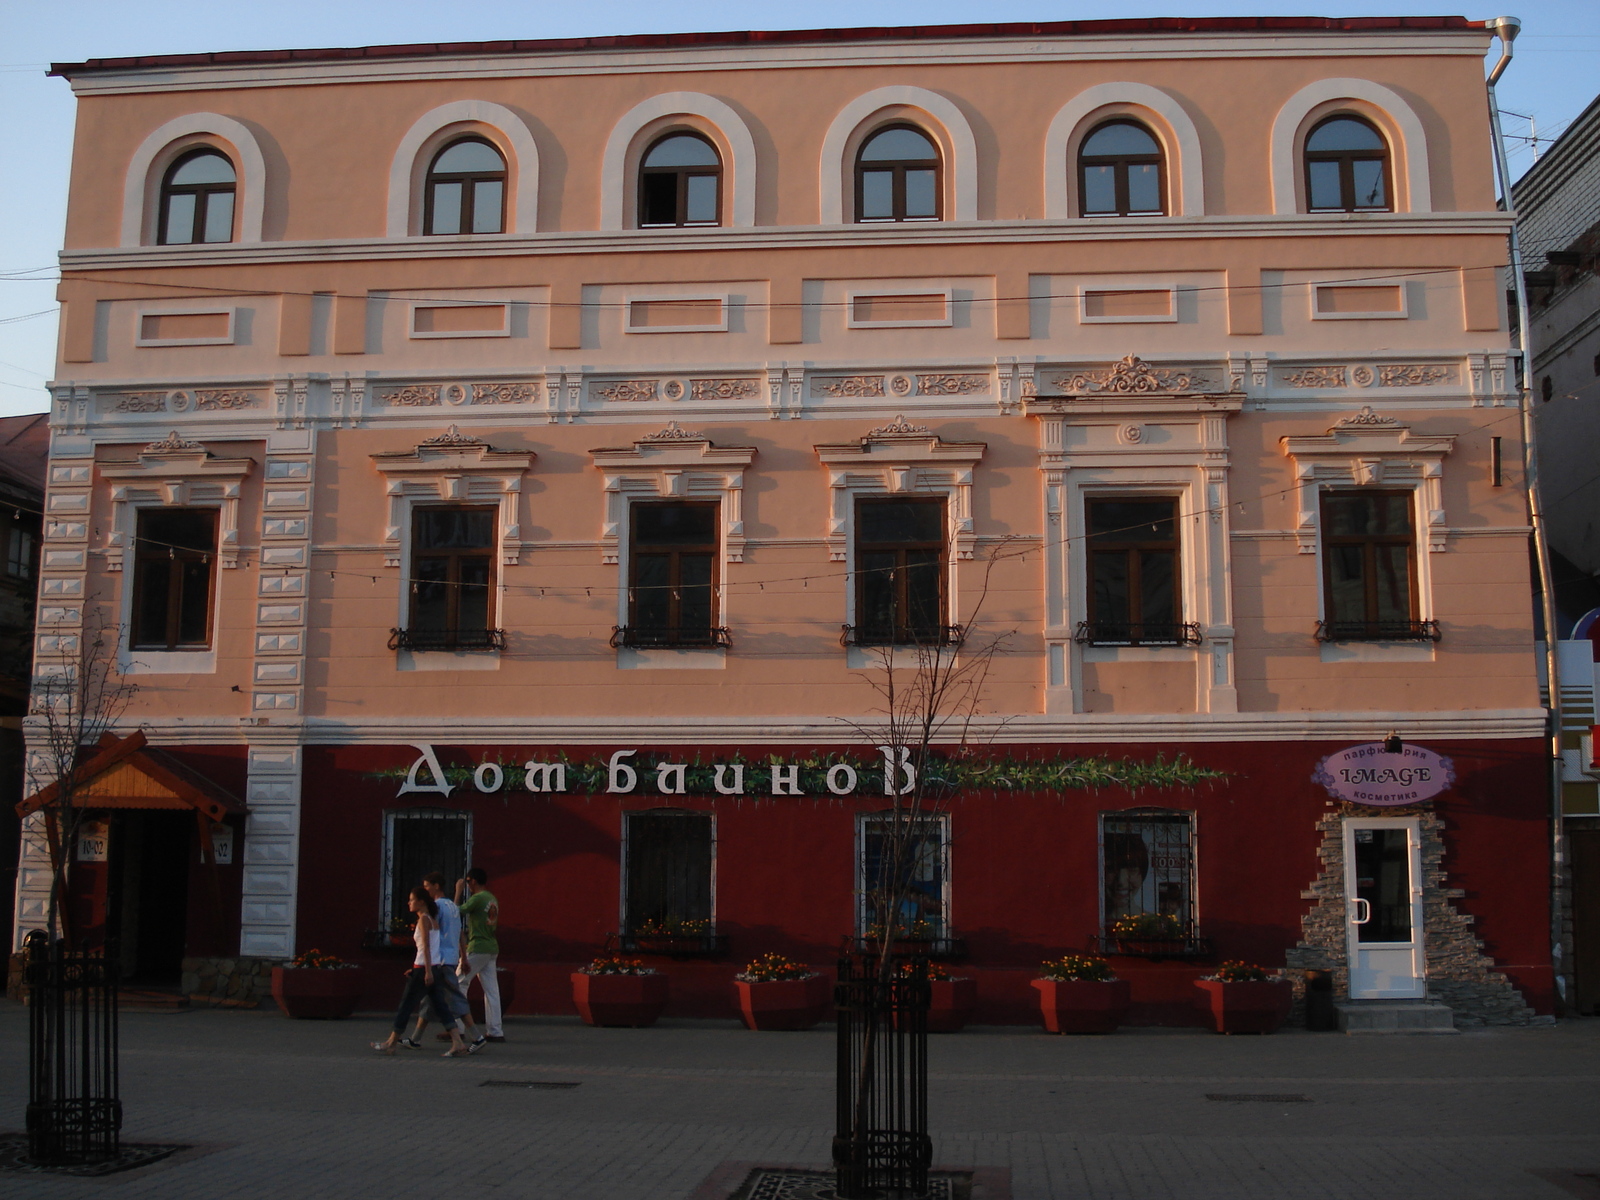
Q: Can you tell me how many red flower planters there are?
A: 7